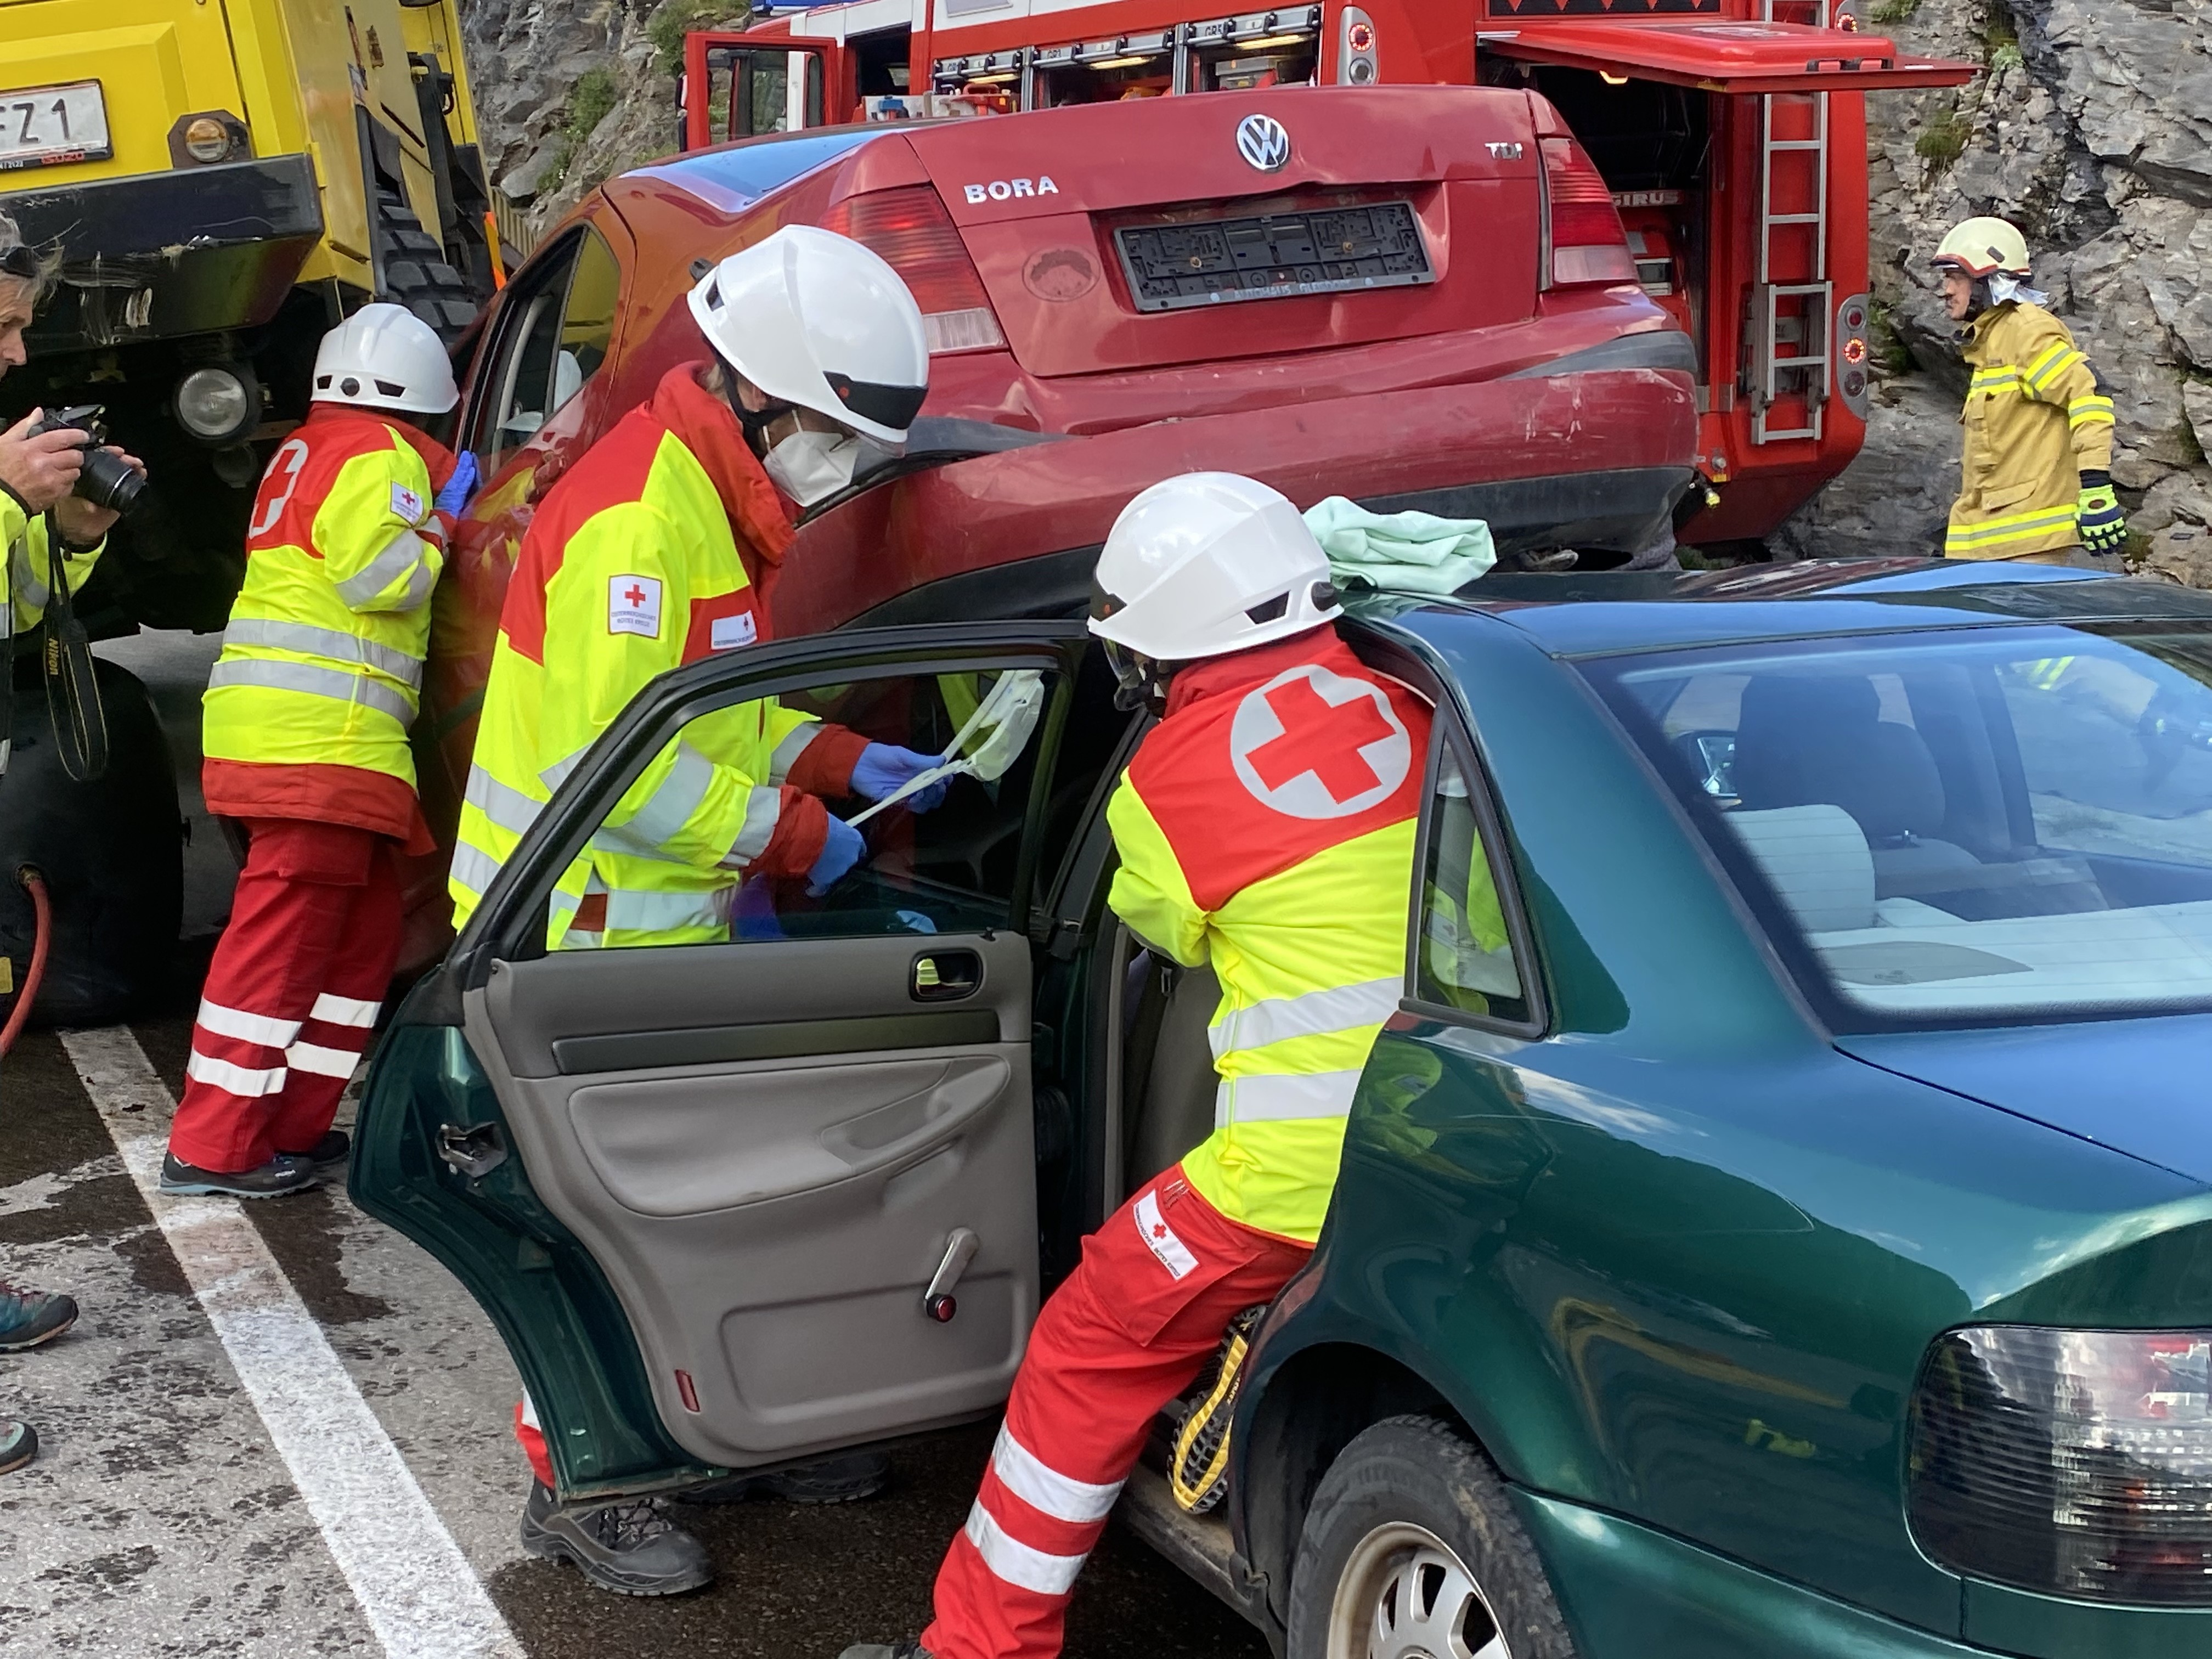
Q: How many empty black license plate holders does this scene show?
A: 1